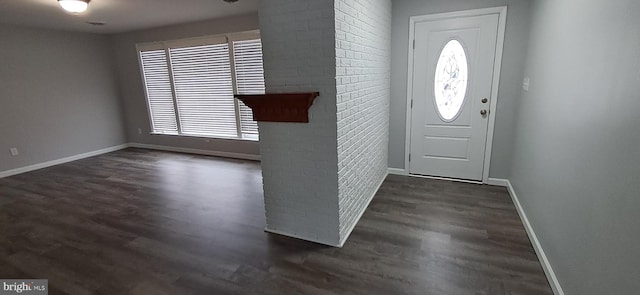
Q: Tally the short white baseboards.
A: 2